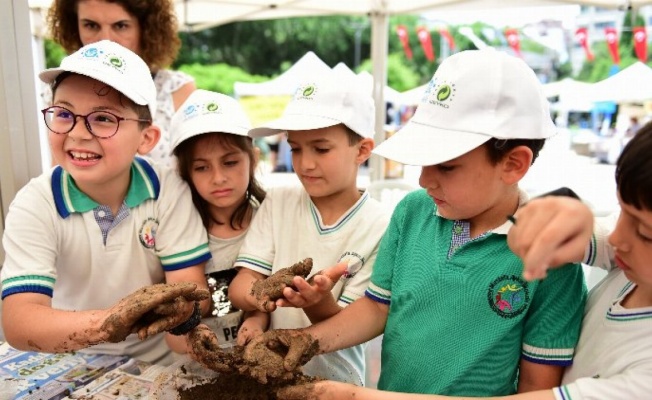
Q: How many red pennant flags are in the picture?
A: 7